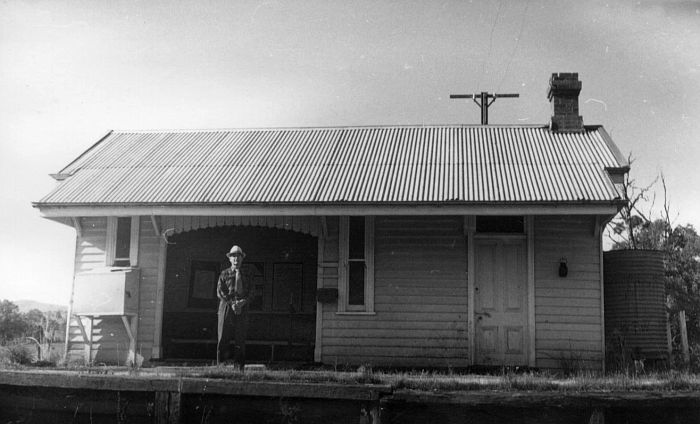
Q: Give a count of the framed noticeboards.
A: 3